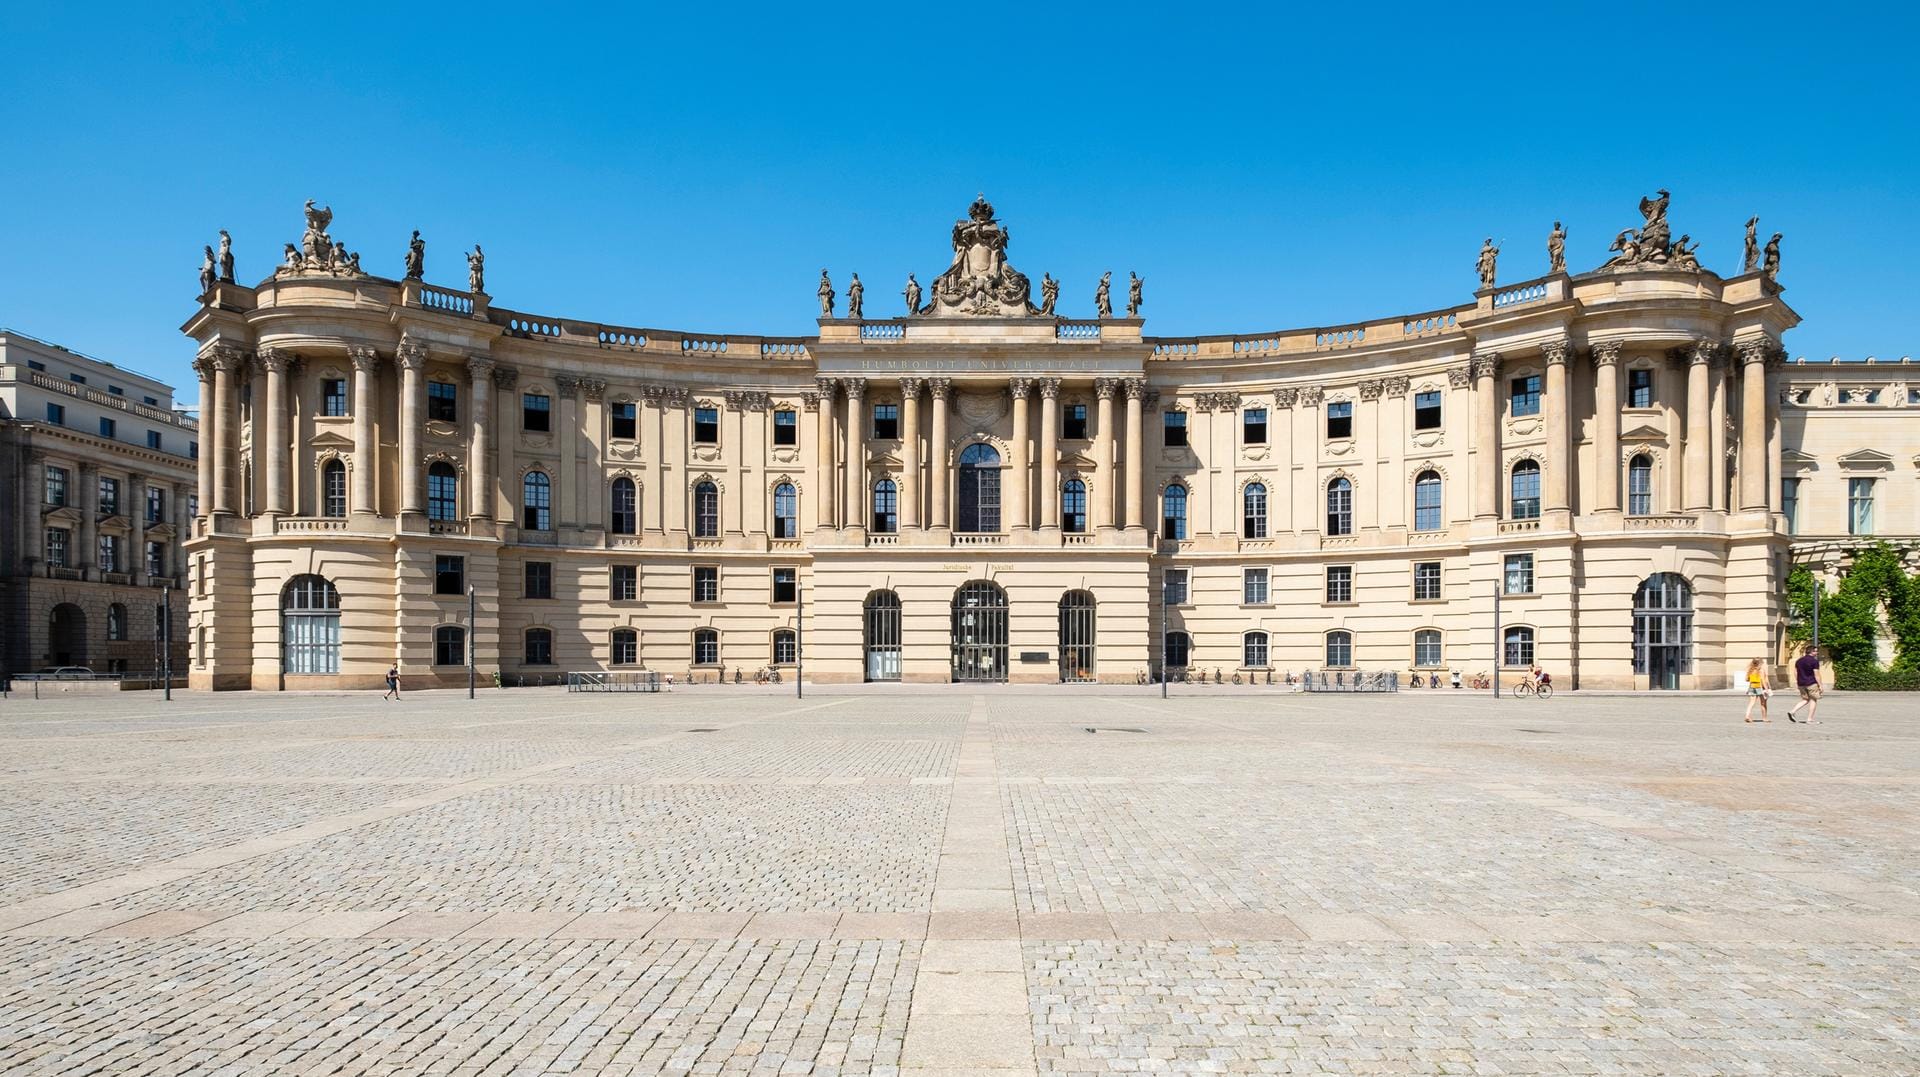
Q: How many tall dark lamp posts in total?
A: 6